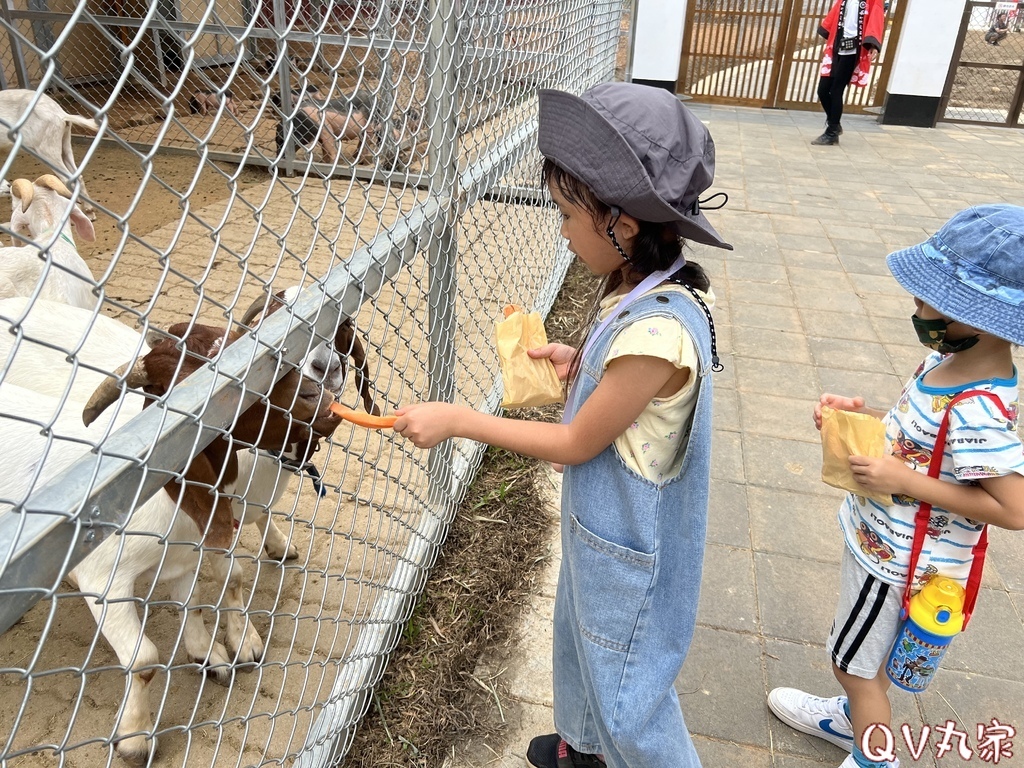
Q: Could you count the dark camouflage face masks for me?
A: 1